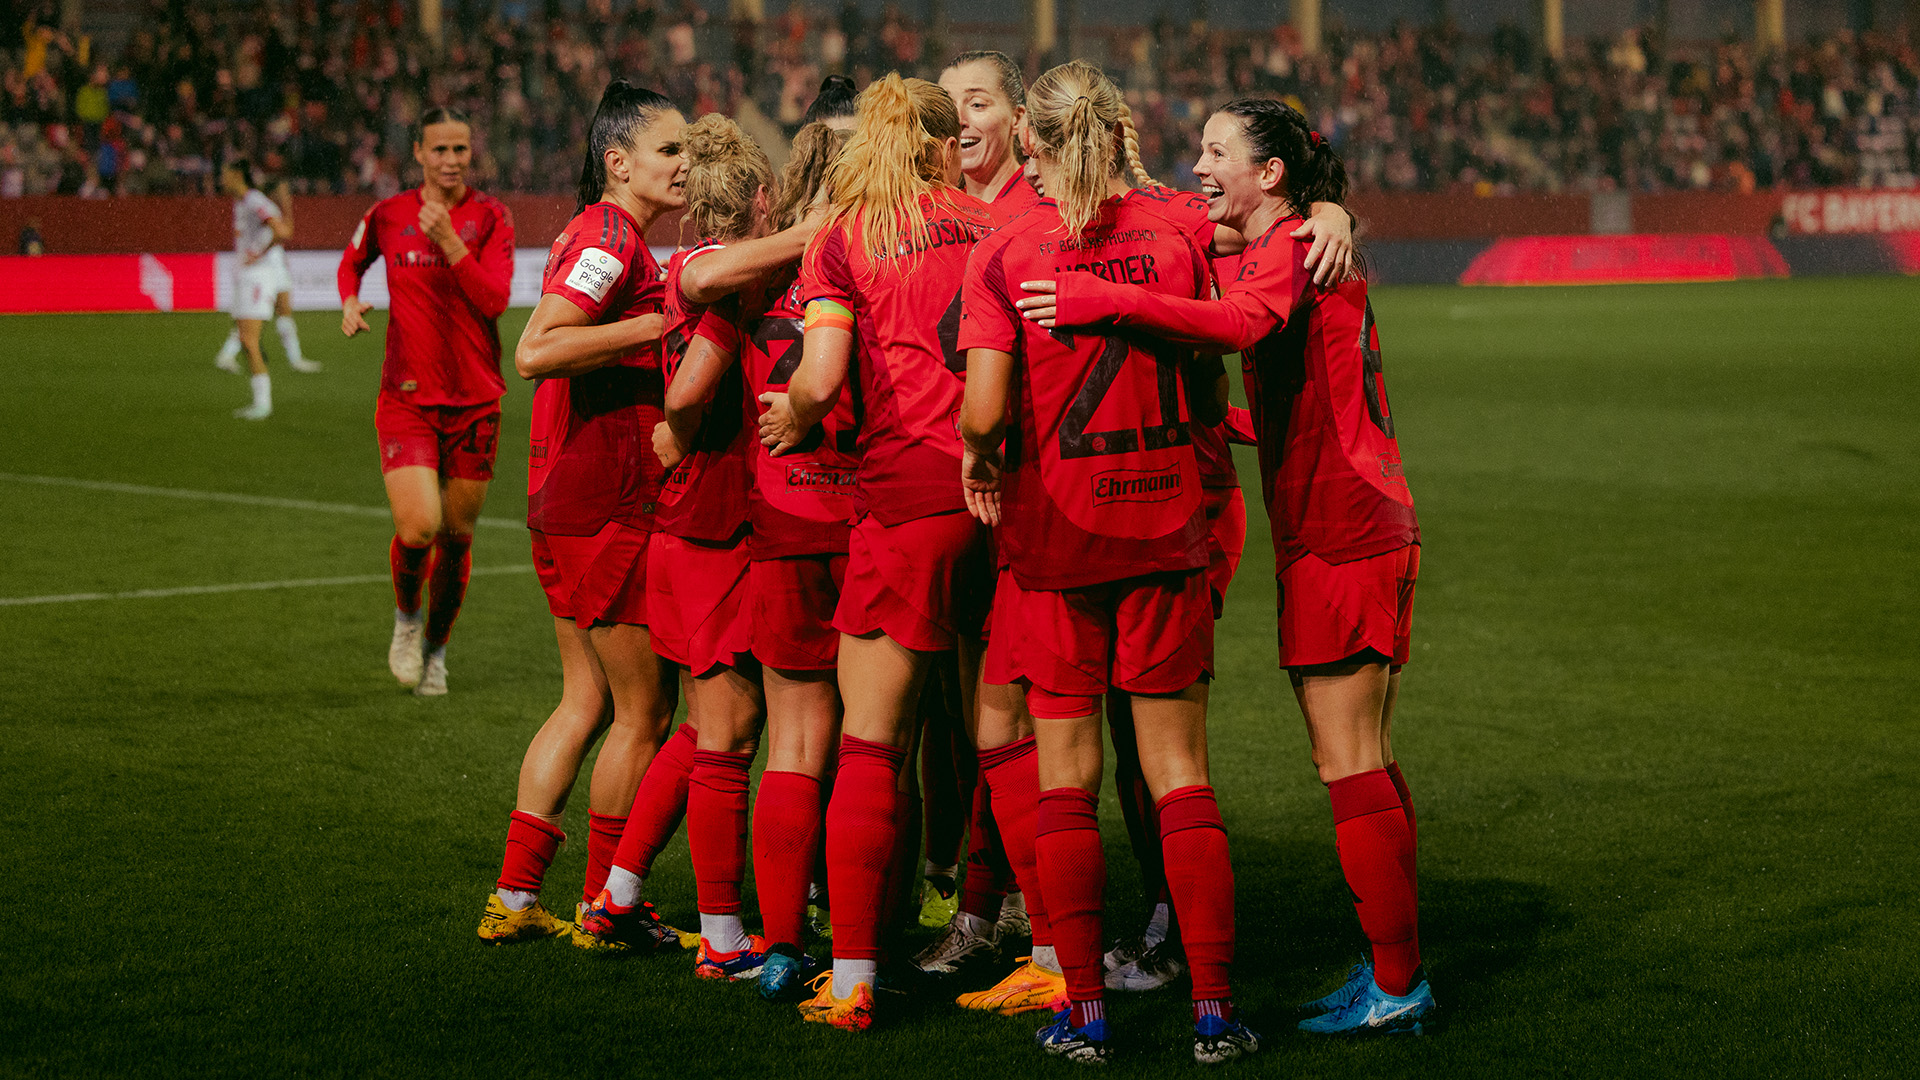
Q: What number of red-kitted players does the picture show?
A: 10